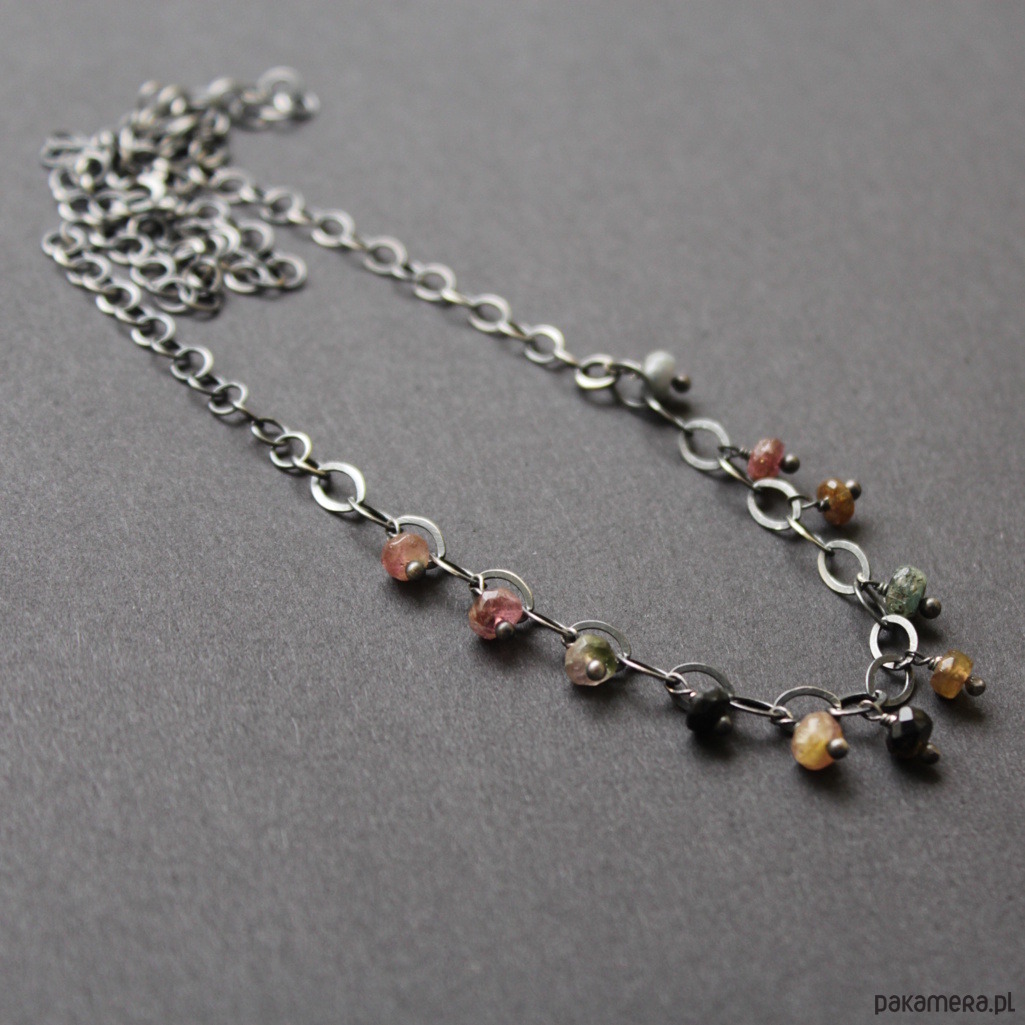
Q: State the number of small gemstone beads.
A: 11